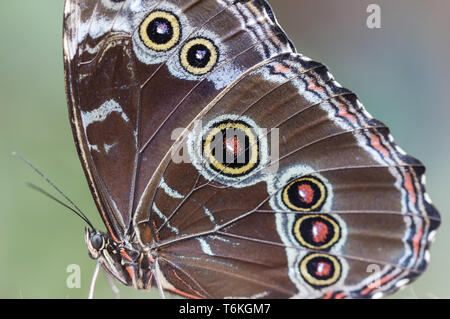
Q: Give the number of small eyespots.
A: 5